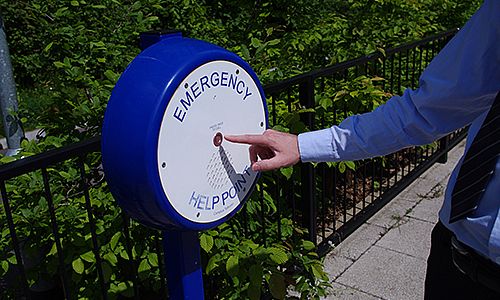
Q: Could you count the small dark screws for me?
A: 6